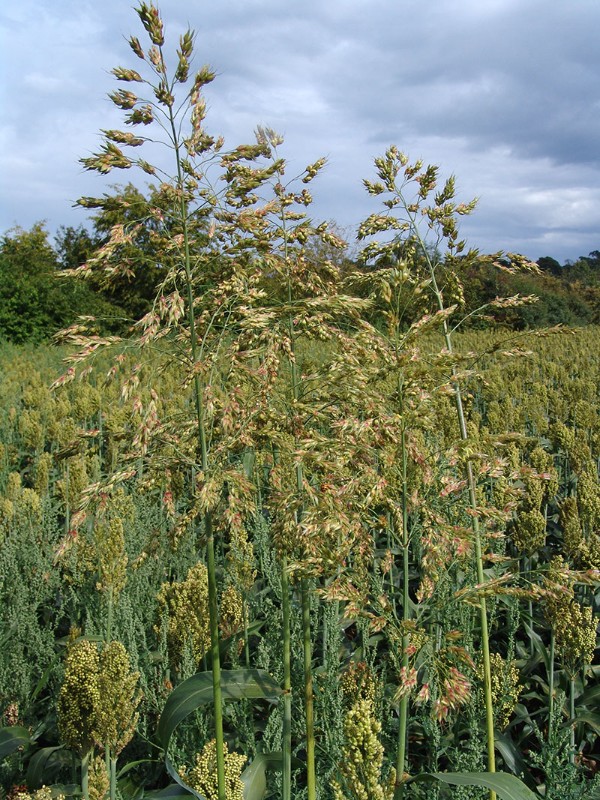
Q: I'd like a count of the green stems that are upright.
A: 5